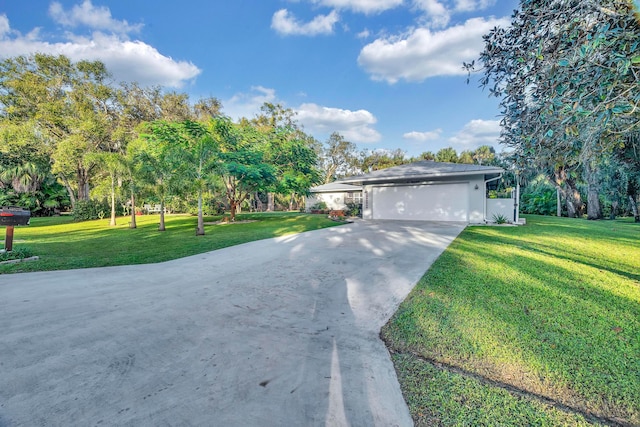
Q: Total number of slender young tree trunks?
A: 4